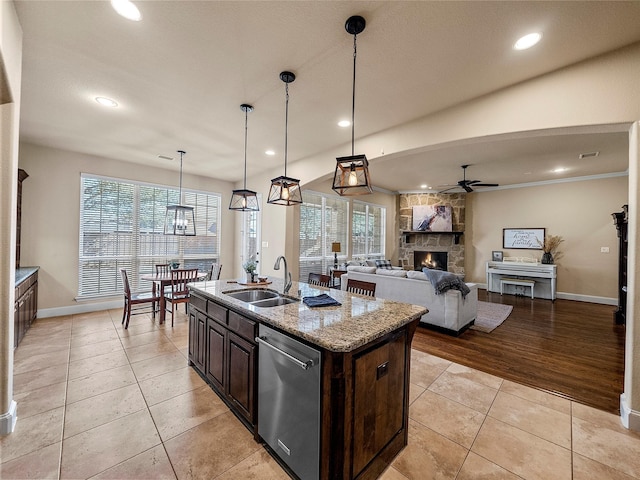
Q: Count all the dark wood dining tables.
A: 1